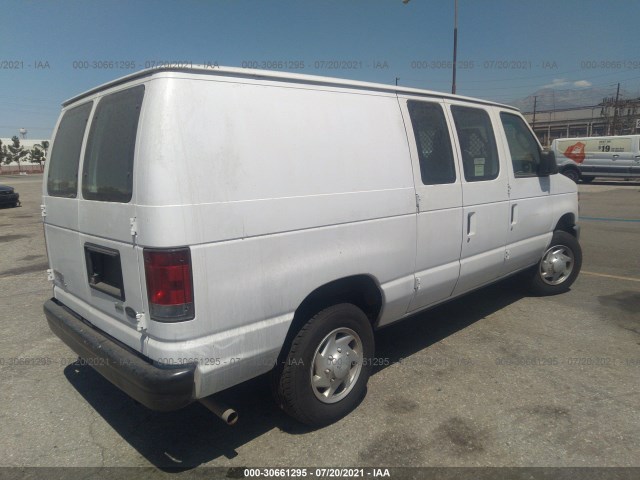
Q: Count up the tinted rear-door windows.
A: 2